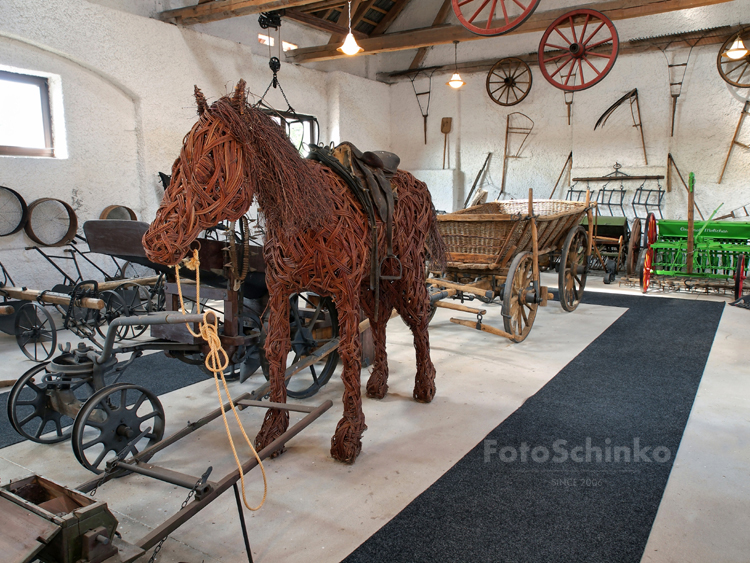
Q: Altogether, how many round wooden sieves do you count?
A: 3